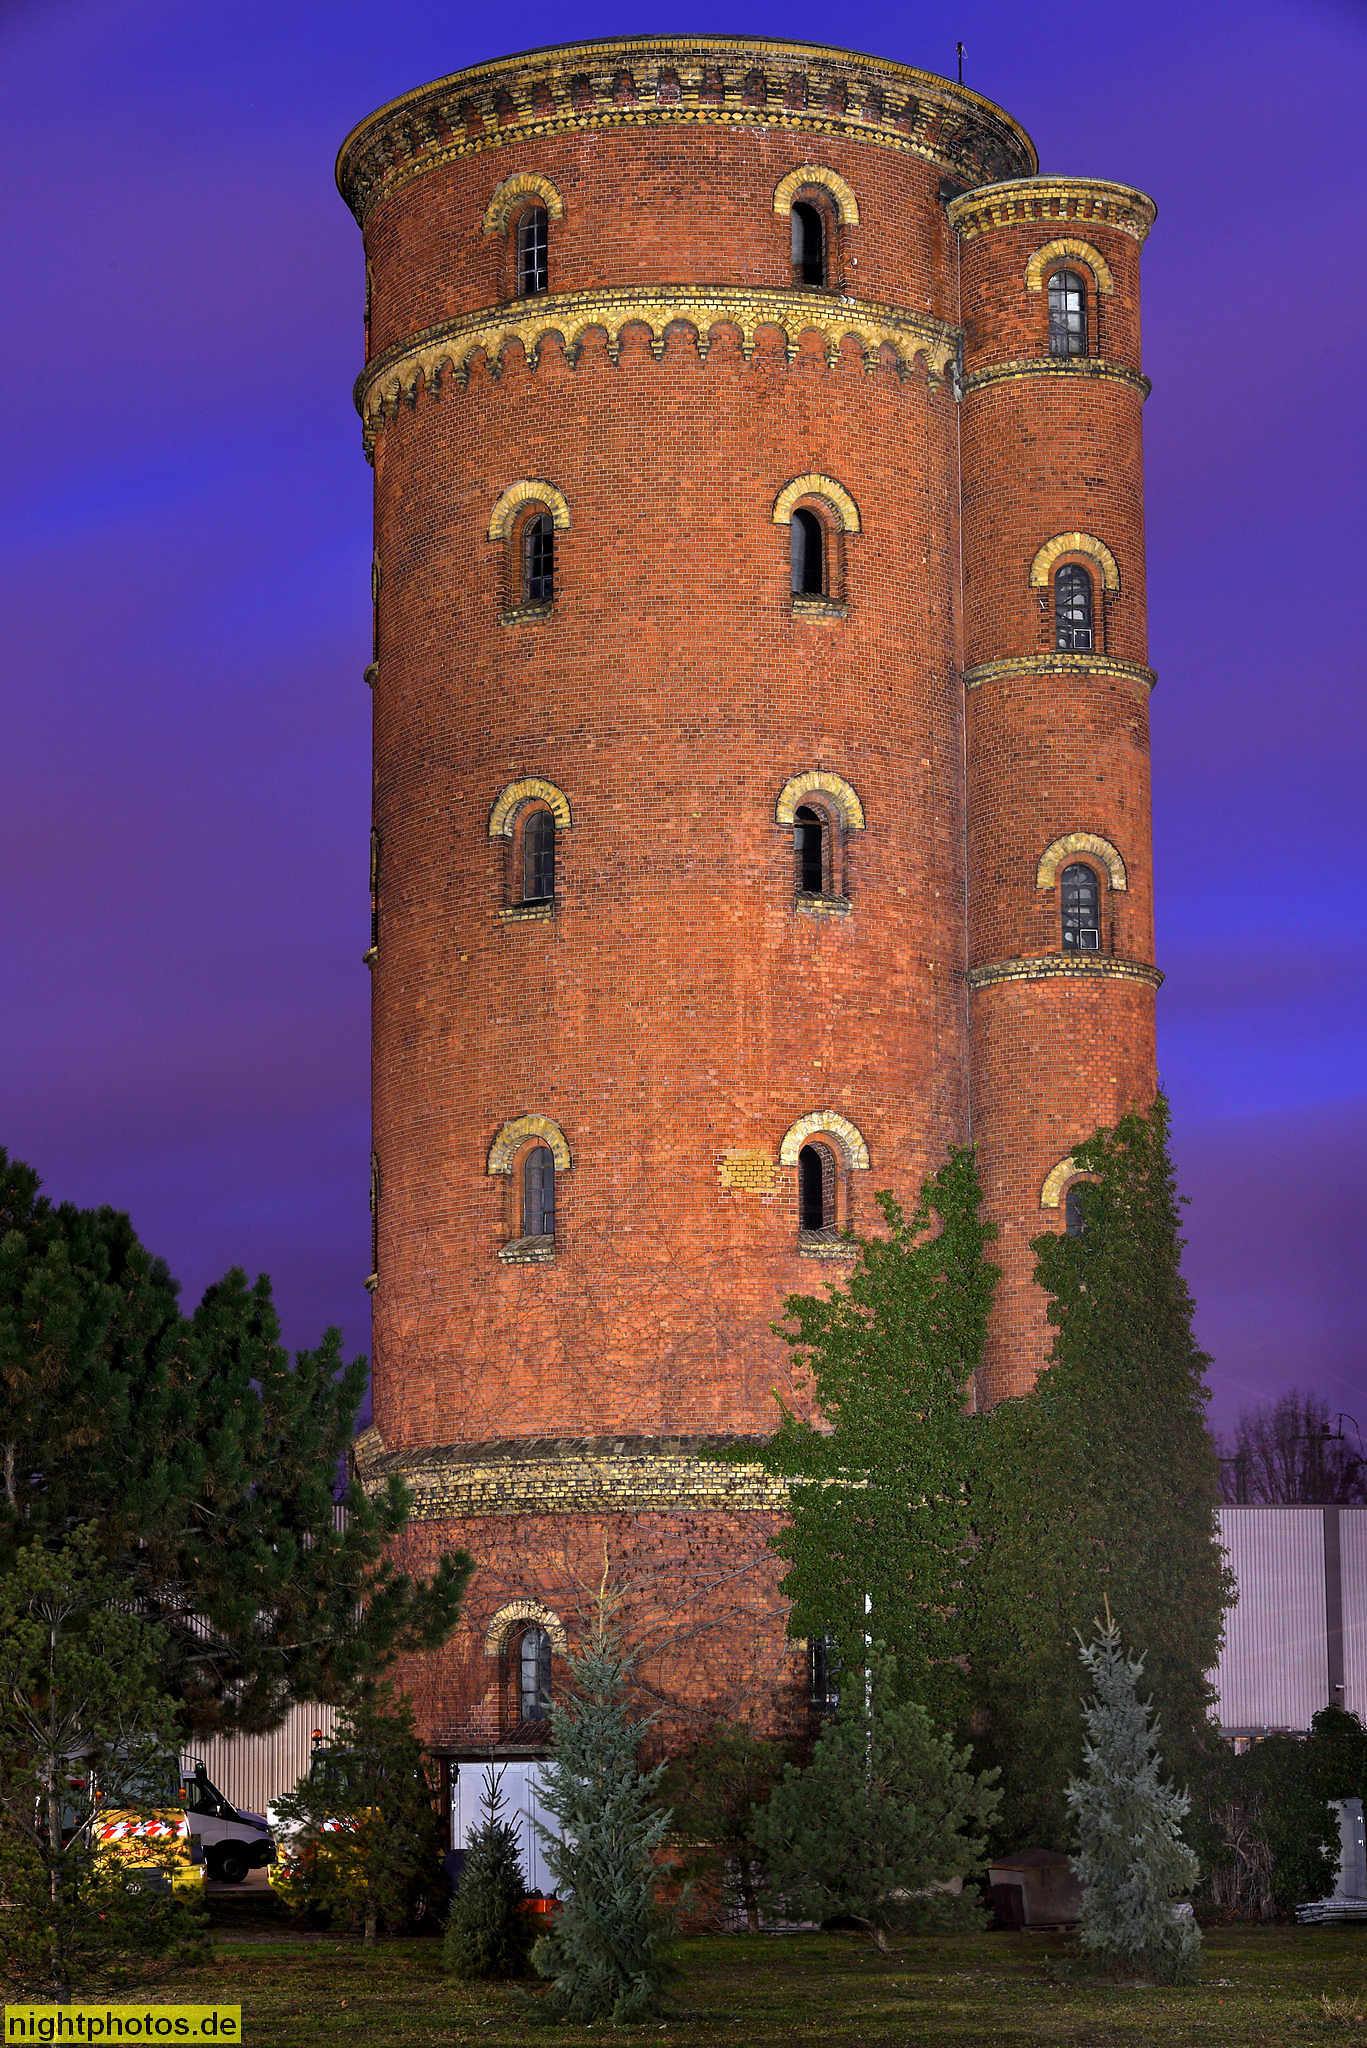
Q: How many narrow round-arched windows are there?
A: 14